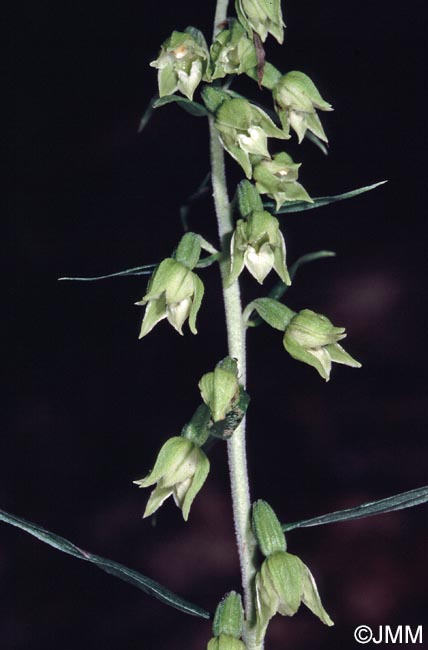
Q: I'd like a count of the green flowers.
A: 13